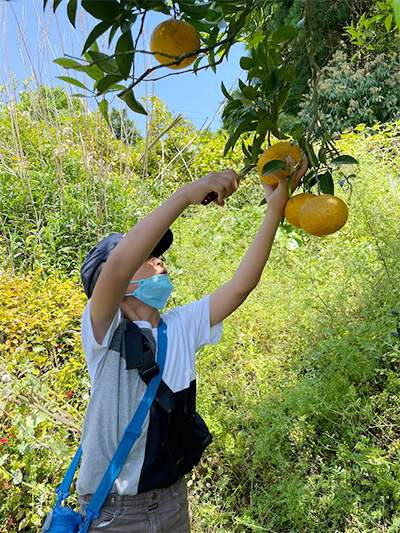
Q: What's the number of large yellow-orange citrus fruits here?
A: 4